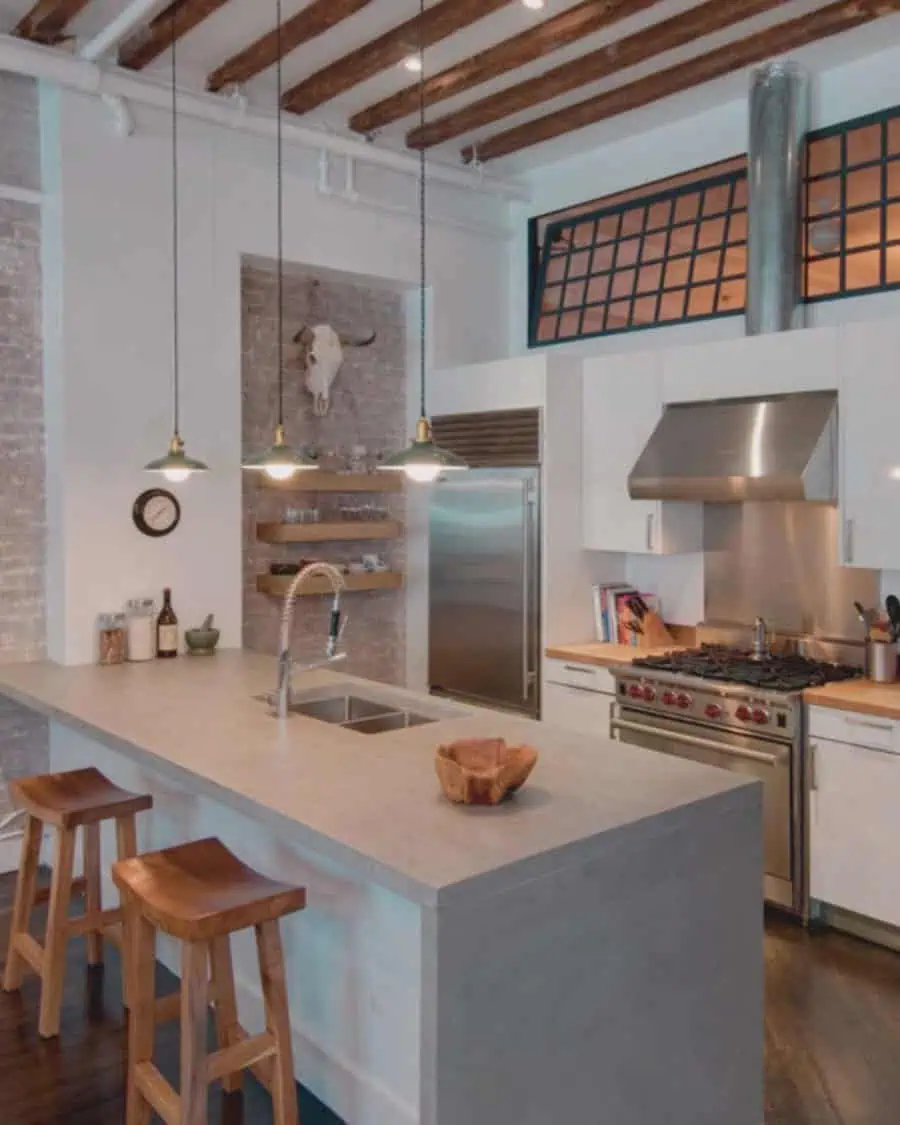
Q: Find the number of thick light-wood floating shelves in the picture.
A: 3